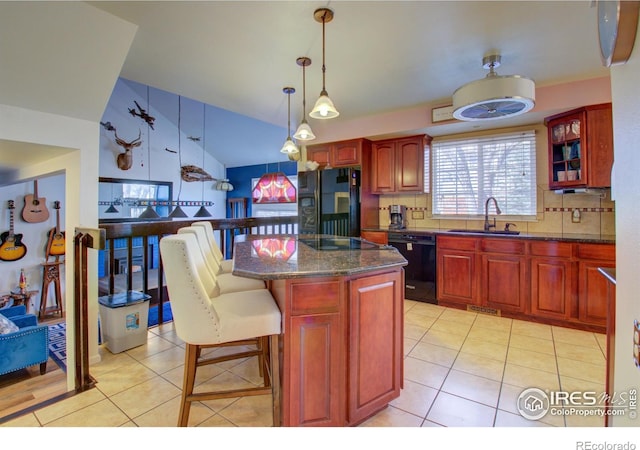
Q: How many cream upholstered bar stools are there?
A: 3